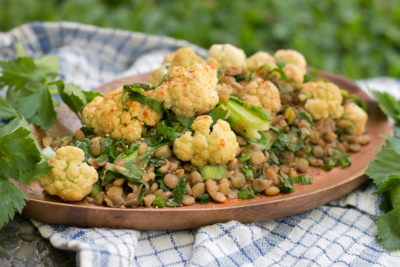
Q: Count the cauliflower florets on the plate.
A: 11